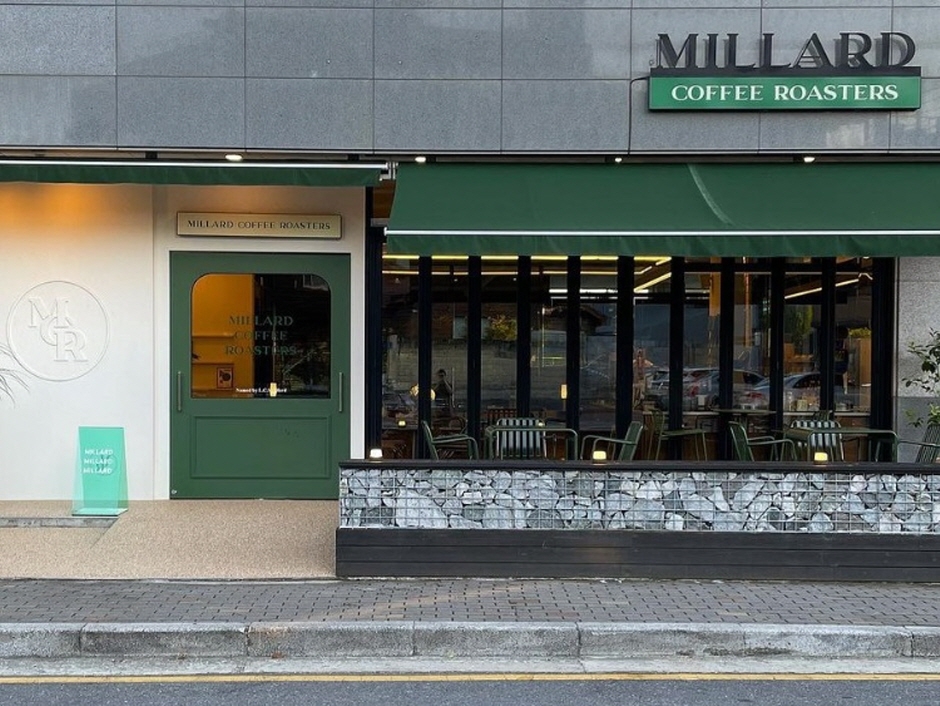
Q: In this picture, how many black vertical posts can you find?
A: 11